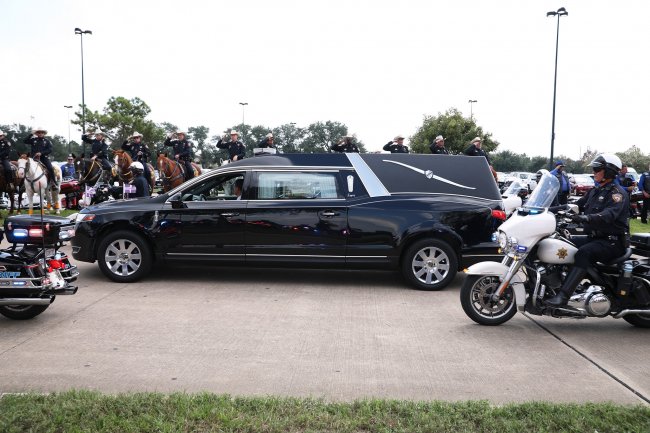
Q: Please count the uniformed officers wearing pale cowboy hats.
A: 11